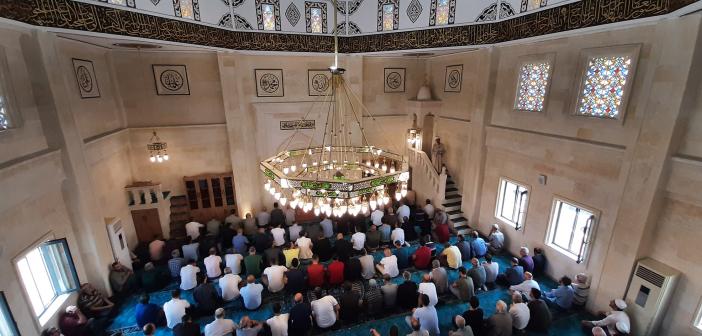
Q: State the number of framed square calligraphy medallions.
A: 6